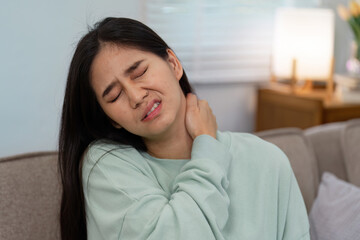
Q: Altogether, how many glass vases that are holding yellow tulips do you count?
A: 1